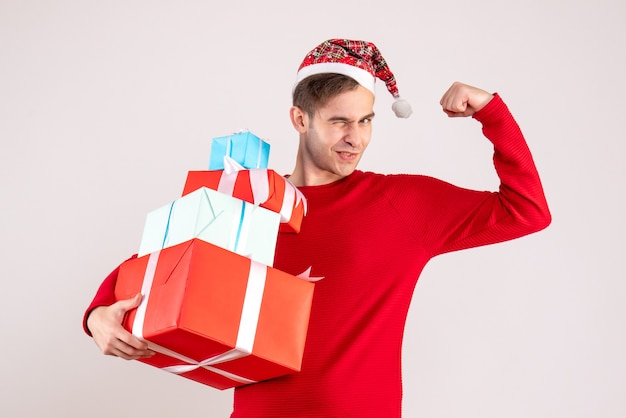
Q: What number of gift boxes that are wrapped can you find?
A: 4